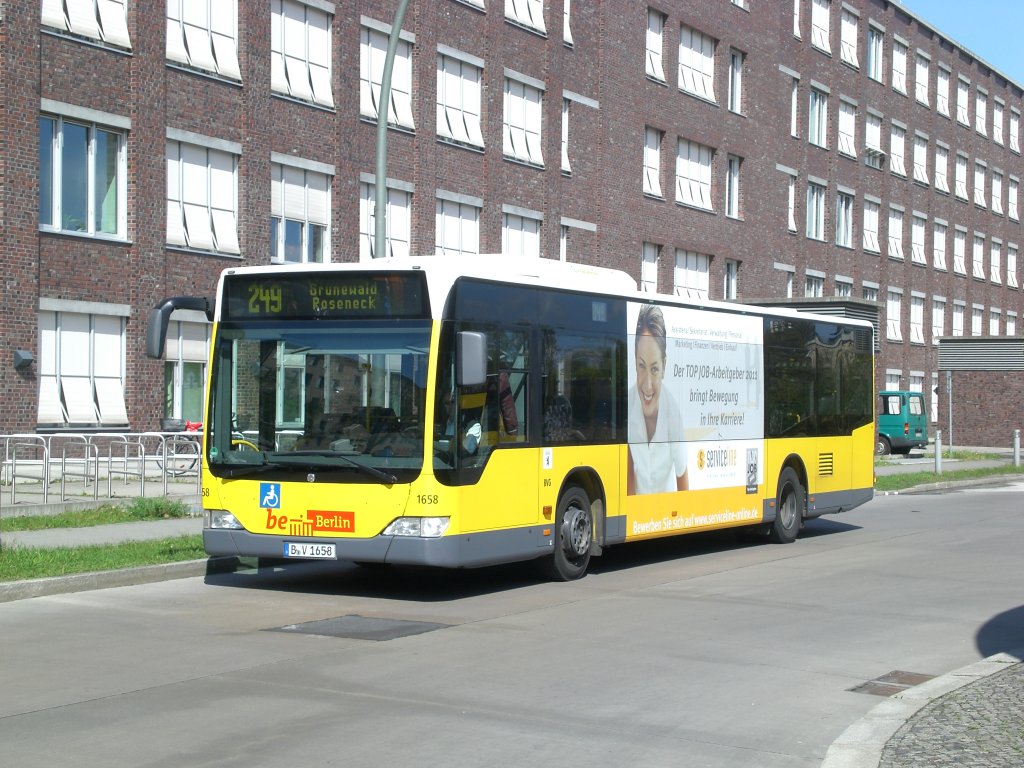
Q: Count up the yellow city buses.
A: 1